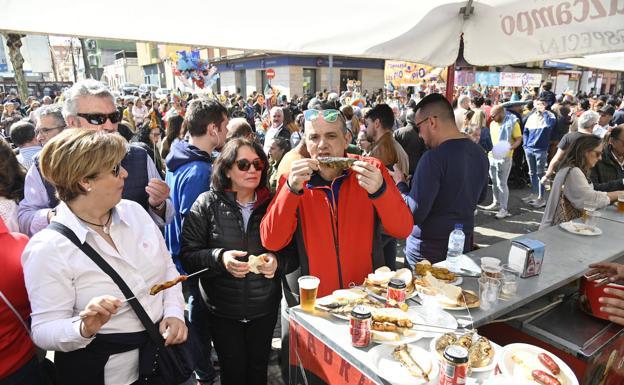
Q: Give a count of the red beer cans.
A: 3